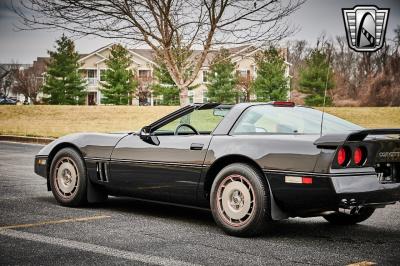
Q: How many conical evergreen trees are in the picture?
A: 6